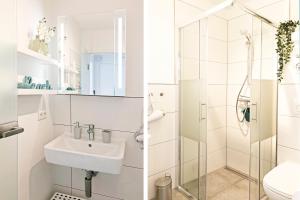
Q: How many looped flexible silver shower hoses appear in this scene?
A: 1